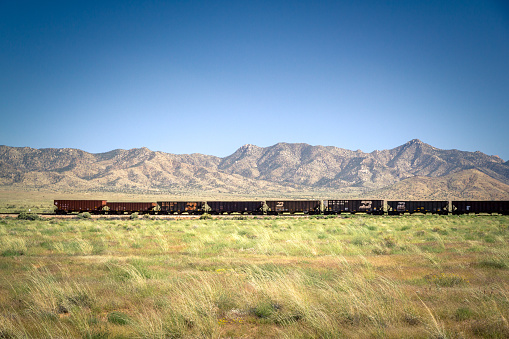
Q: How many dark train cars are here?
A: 6